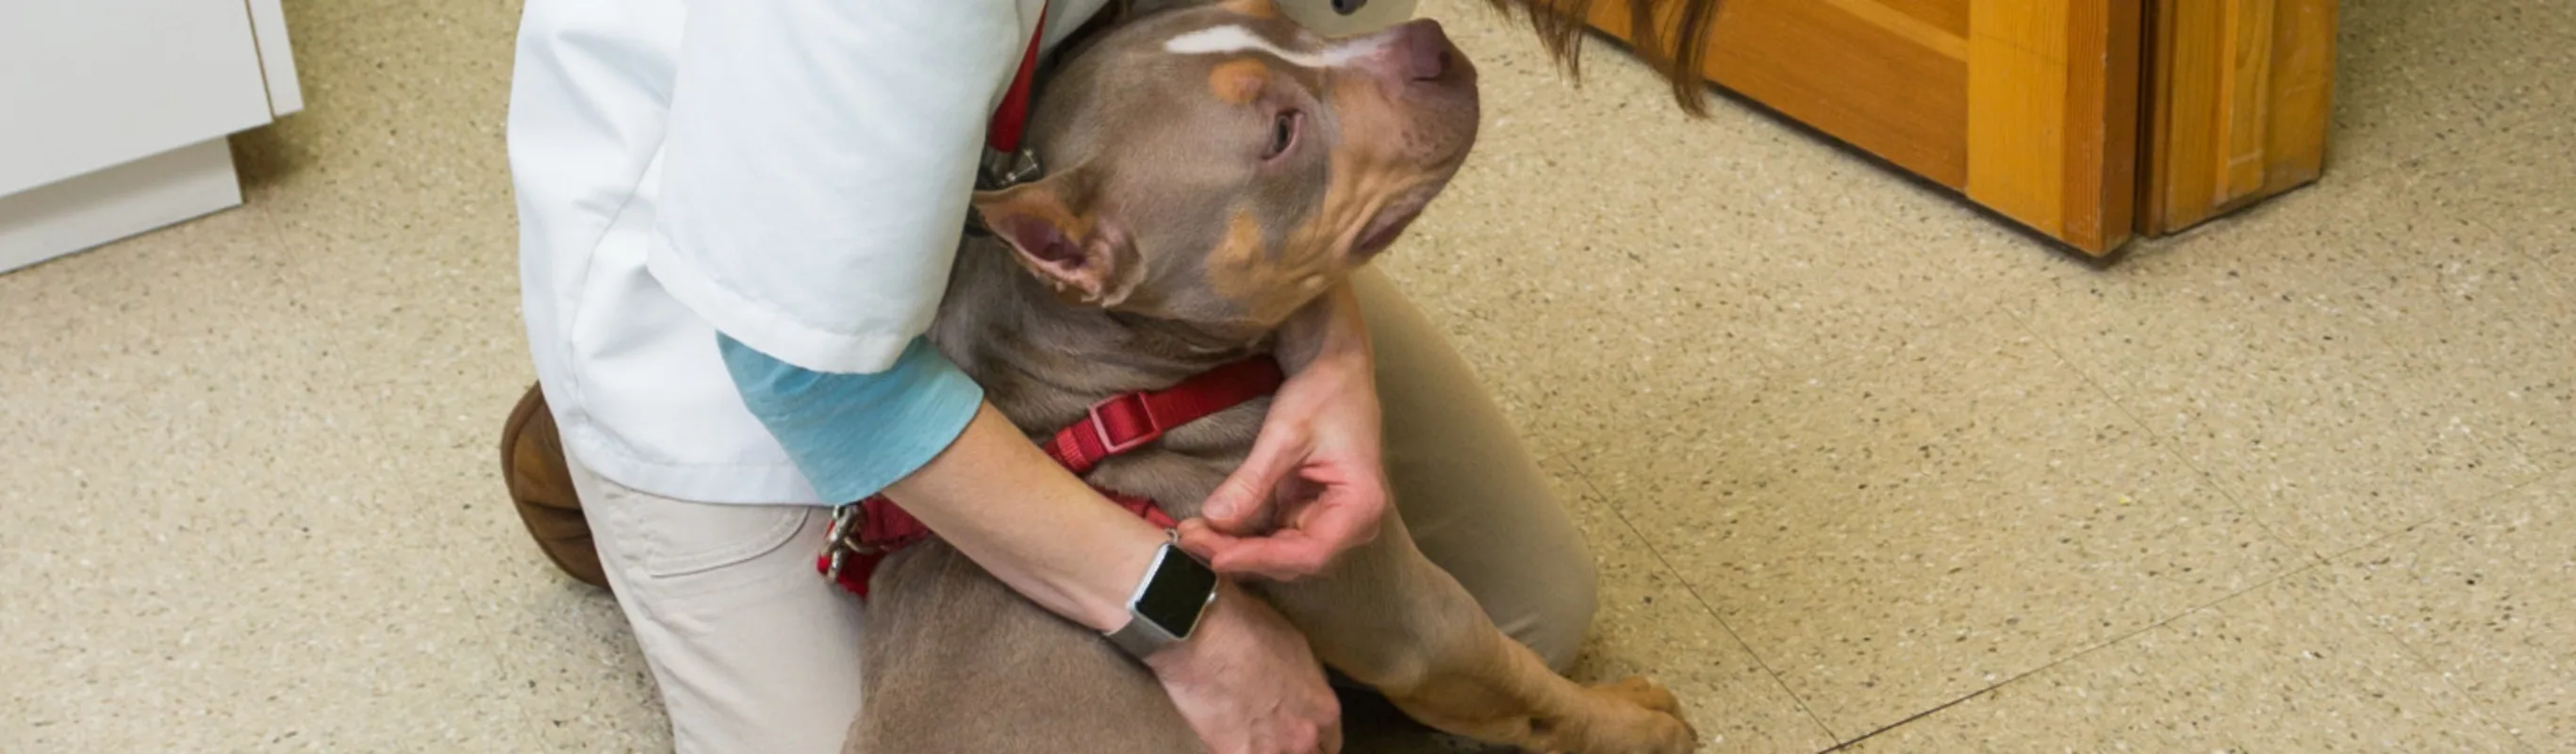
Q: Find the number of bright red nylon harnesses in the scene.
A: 1